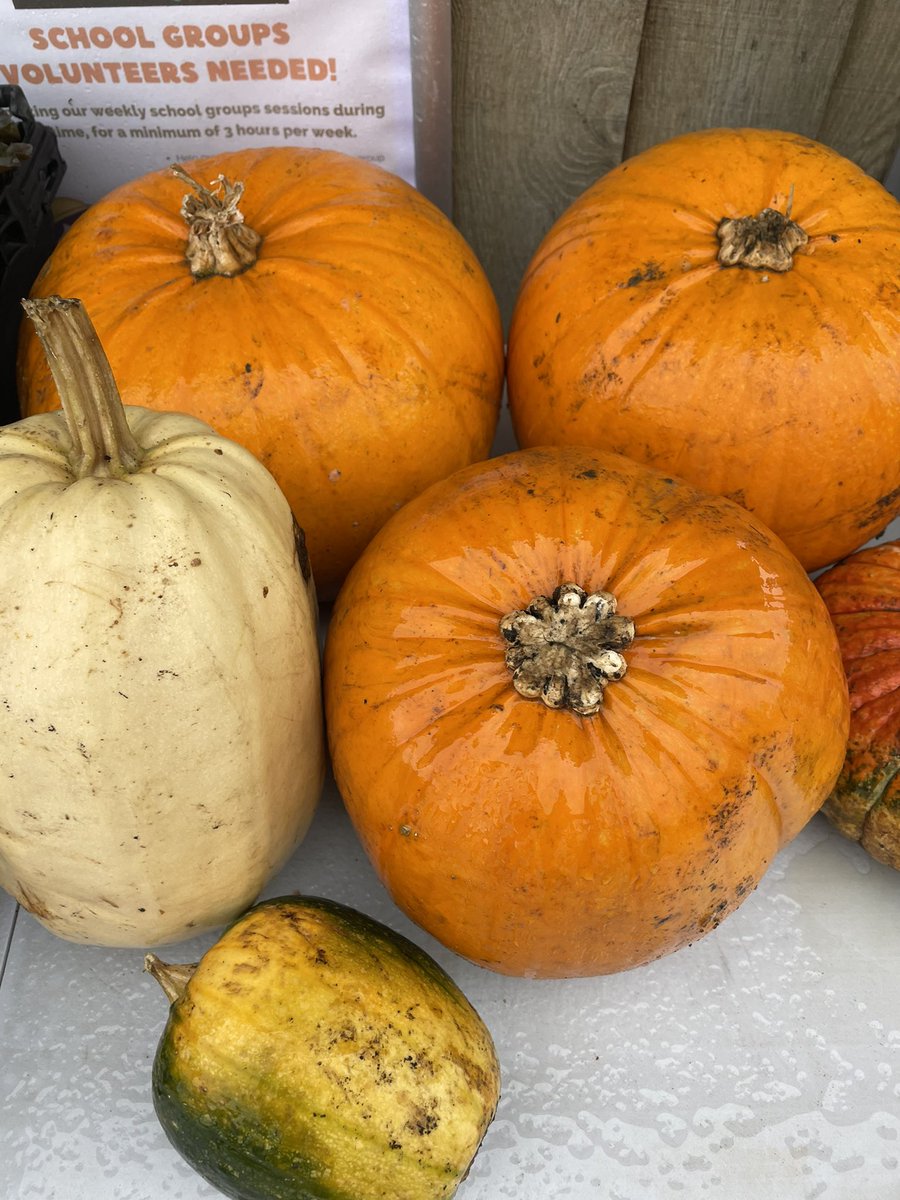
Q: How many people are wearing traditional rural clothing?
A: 0